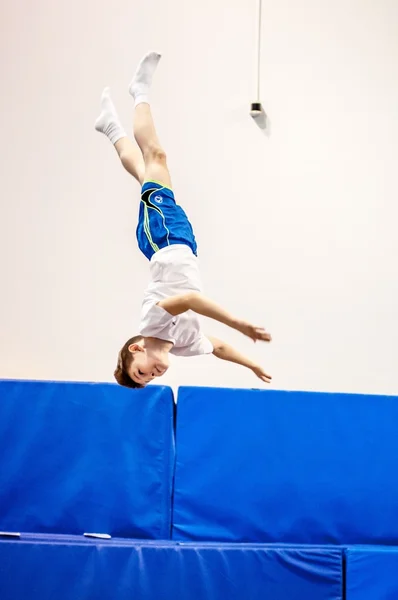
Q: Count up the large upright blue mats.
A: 2